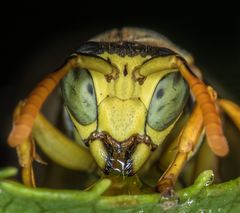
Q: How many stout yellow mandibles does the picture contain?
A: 2